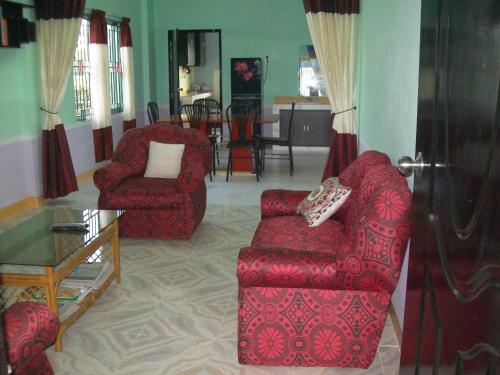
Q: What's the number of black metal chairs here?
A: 6